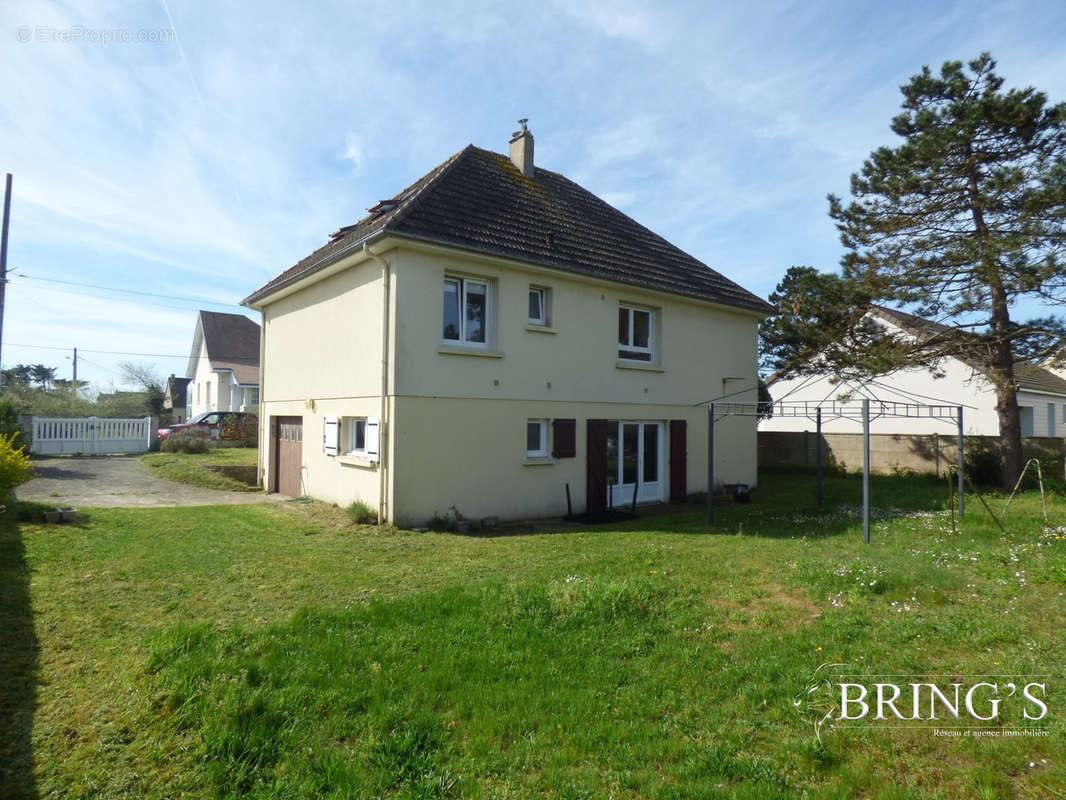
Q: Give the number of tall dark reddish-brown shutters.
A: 2